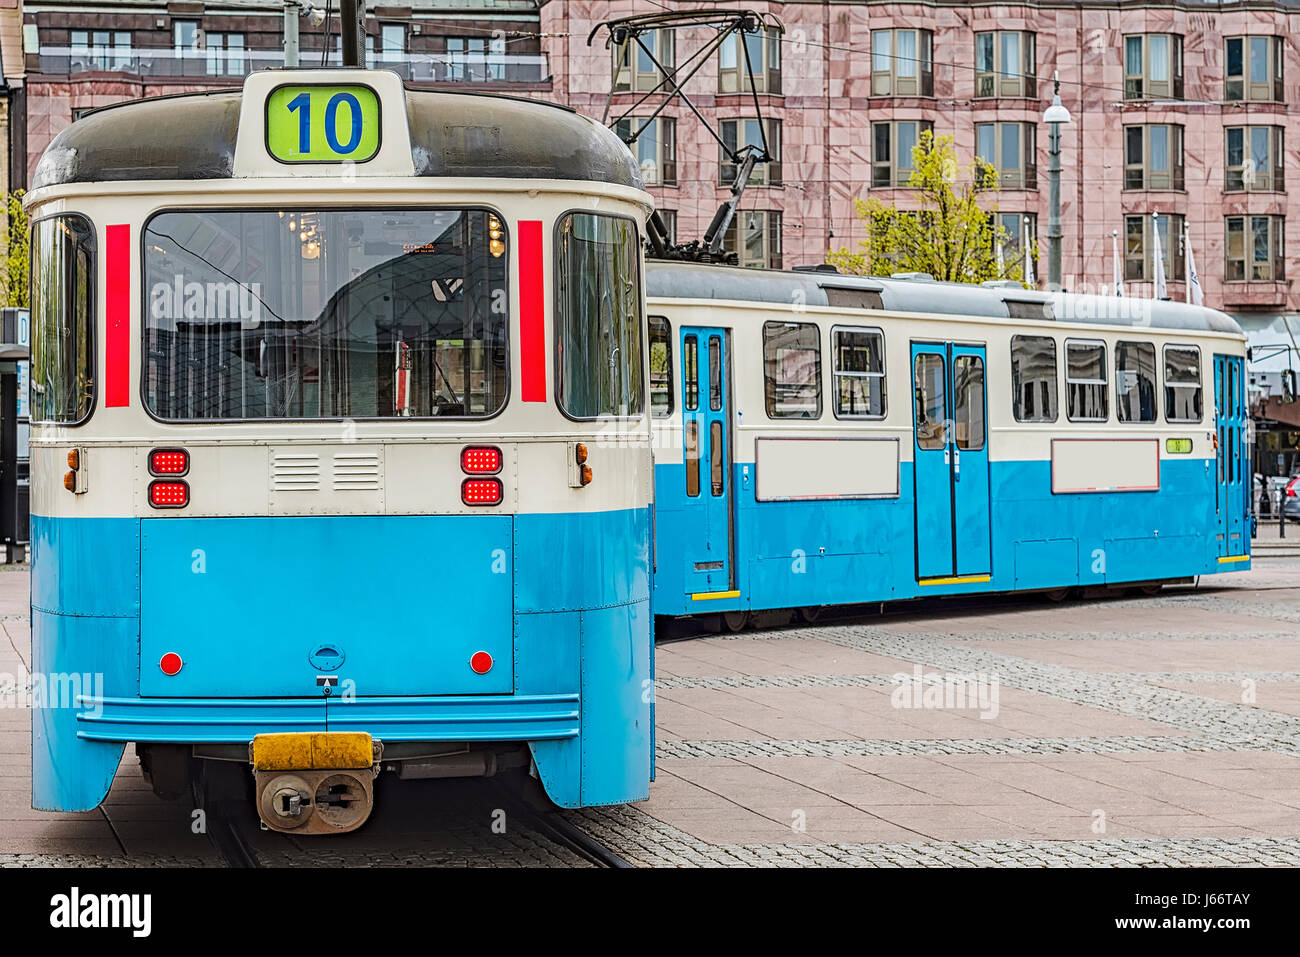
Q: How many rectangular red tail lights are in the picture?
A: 4